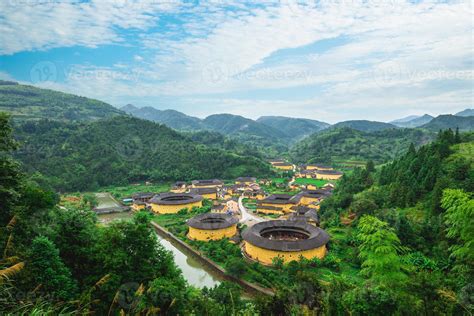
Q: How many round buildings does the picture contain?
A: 3